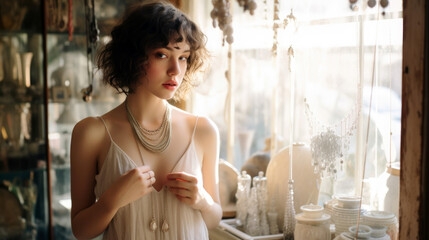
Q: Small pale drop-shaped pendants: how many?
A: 2